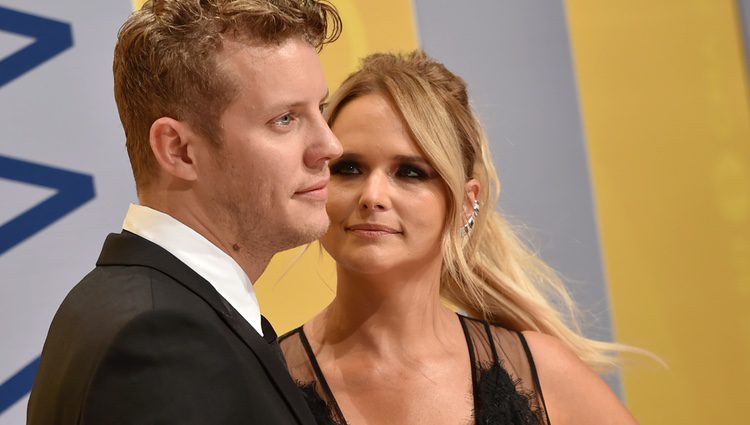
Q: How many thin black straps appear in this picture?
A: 4